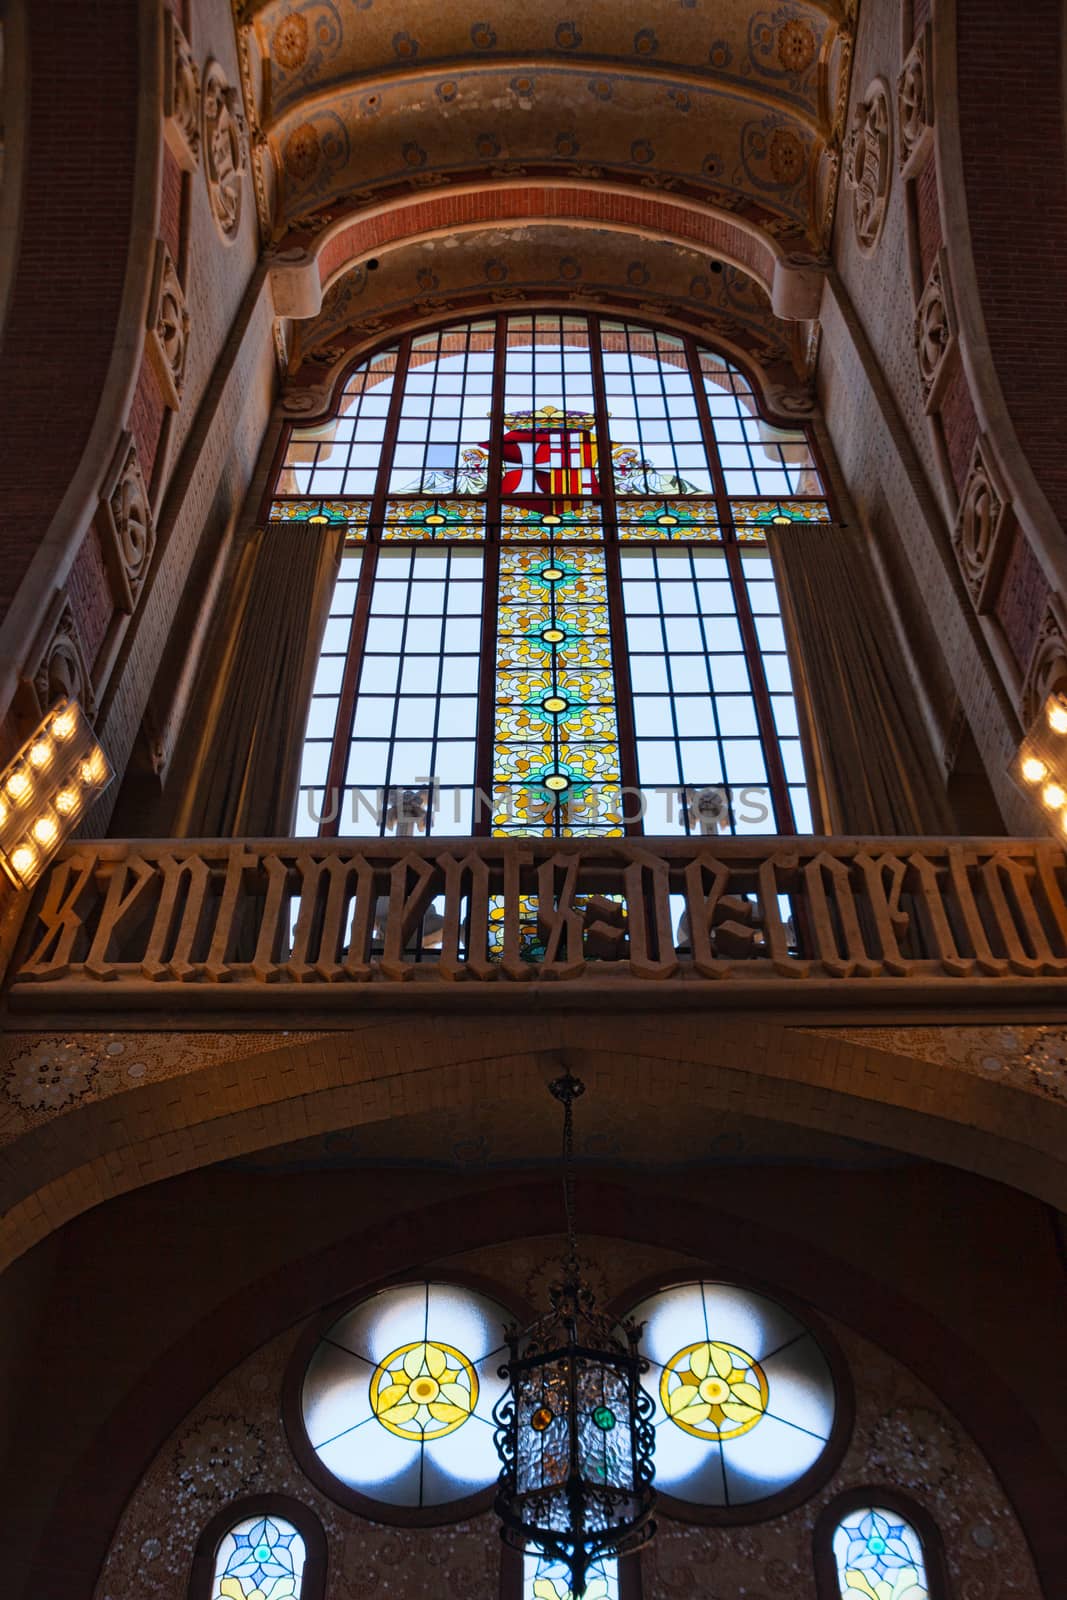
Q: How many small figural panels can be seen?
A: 2